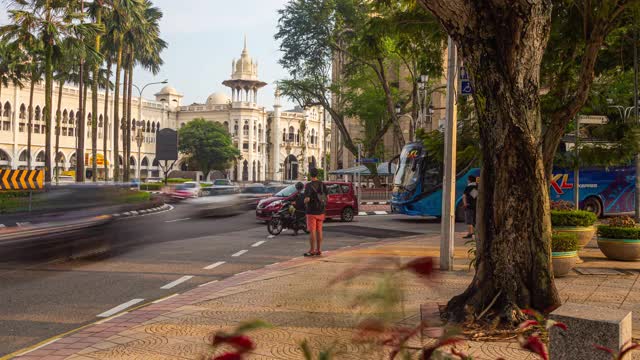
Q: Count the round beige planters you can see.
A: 3